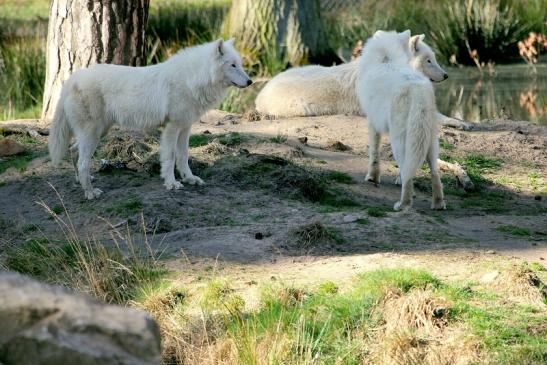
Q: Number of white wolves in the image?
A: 3